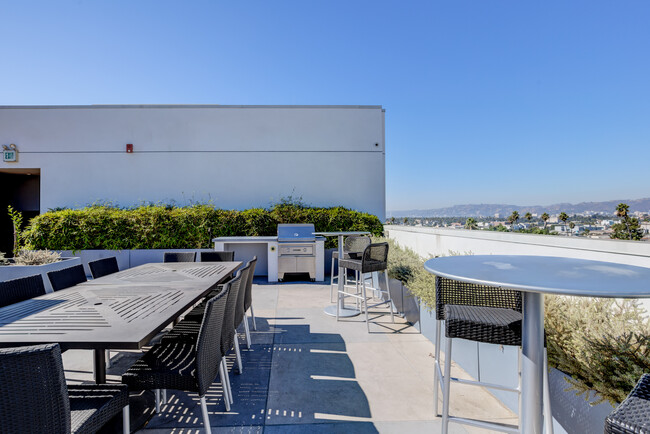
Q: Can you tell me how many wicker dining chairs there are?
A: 10